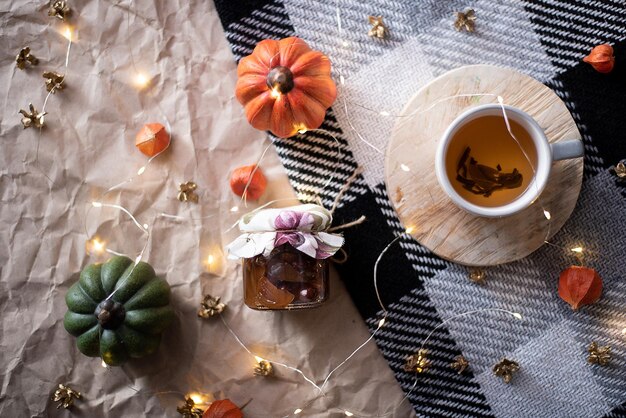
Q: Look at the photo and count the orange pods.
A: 5